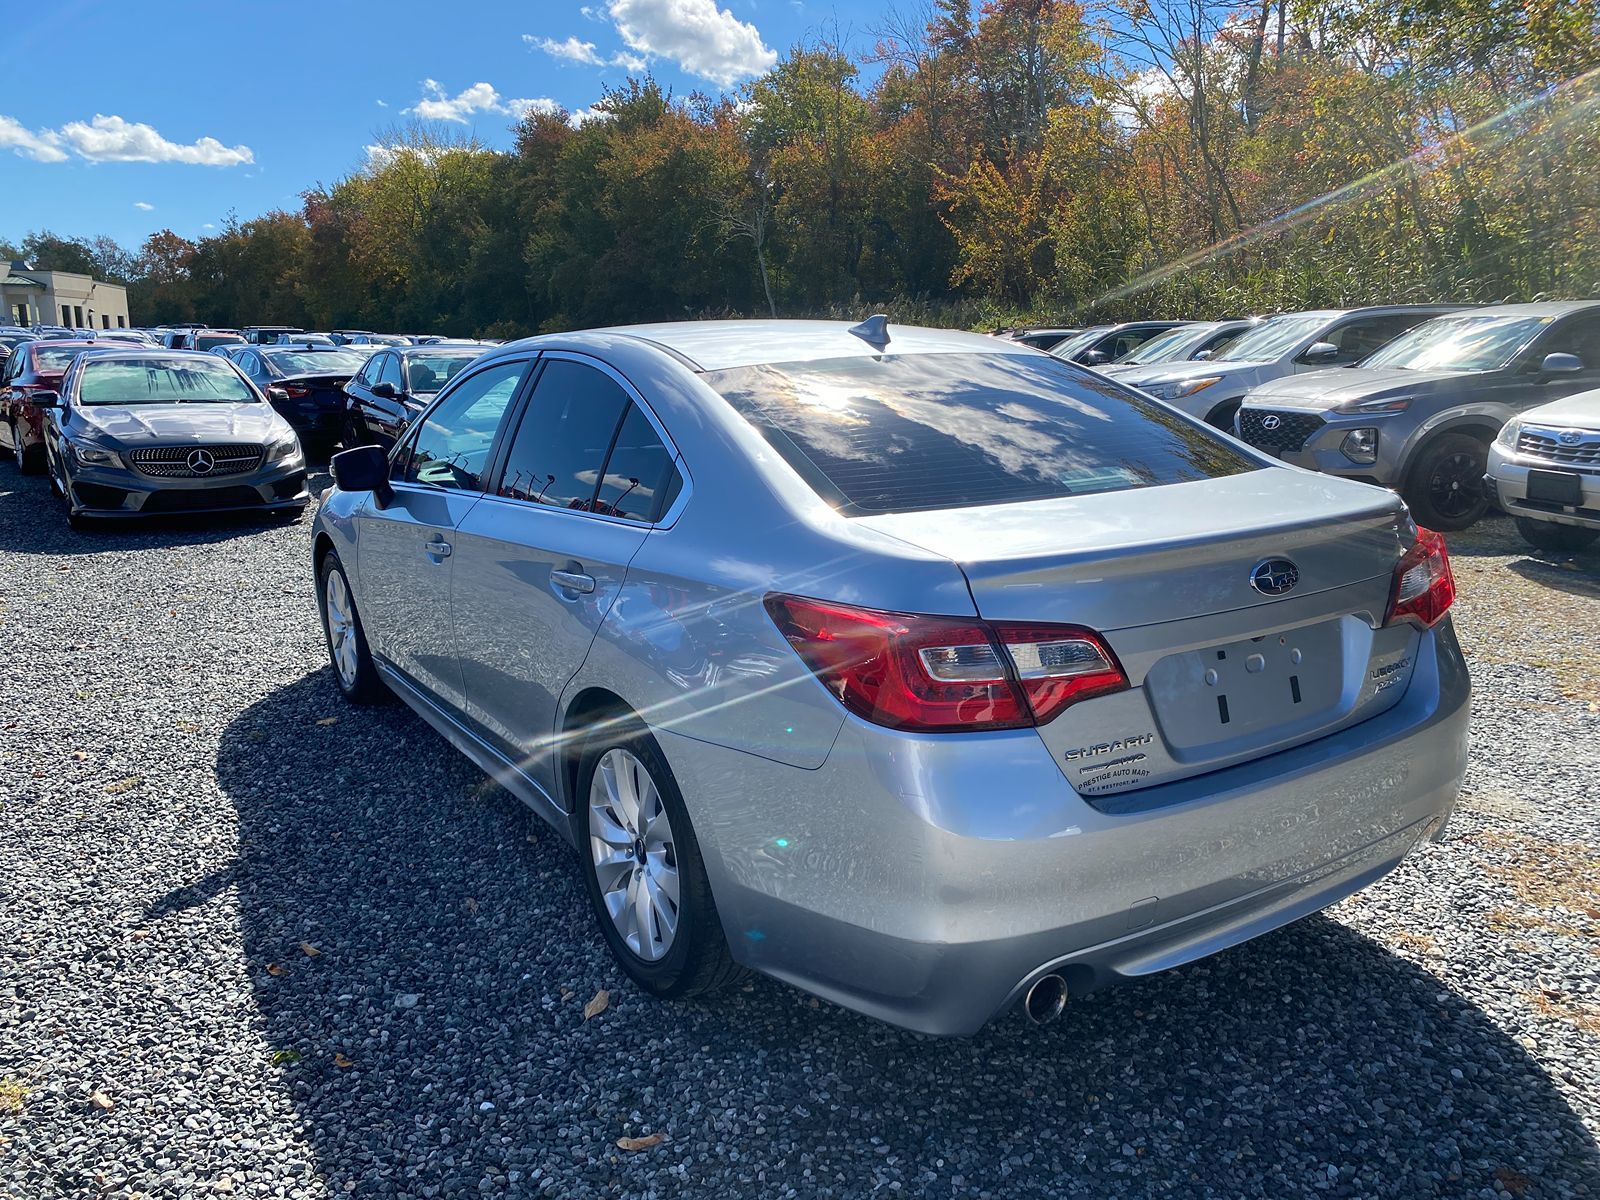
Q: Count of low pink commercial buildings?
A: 0